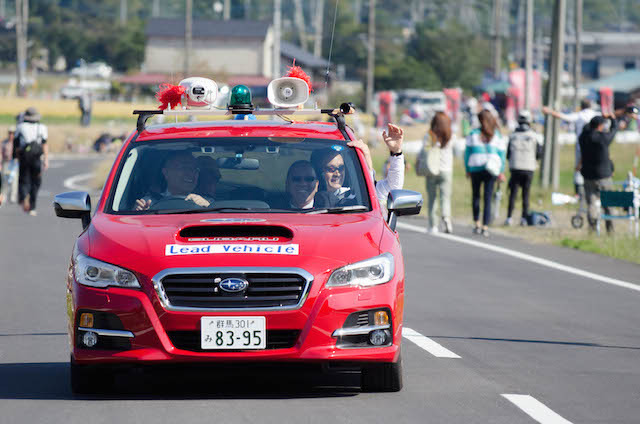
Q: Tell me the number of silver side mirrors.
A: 2